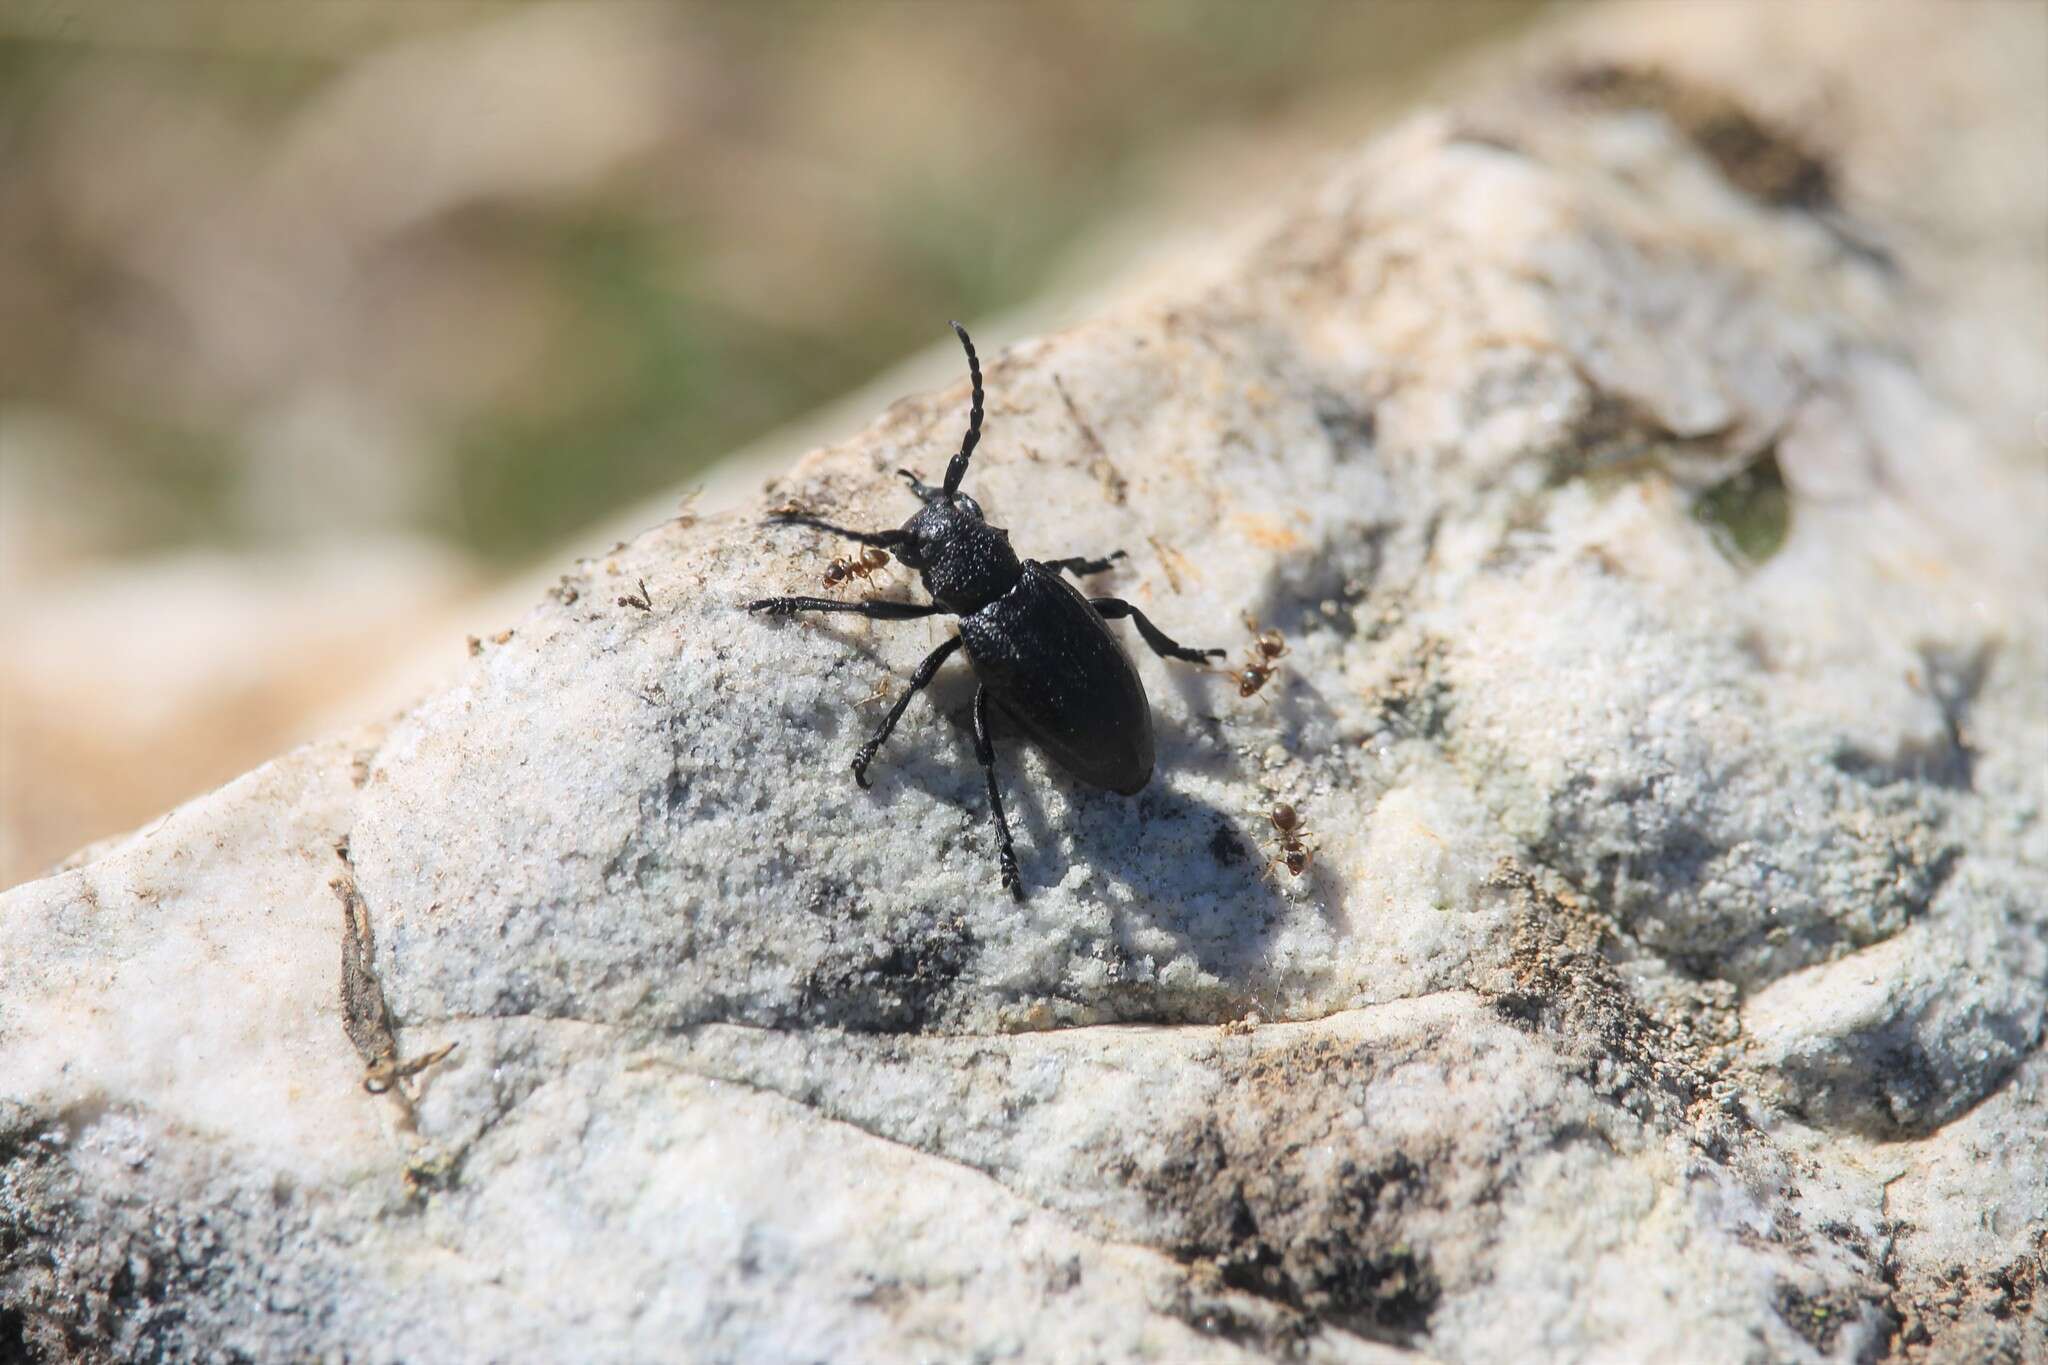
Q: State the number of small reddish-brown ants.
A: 3